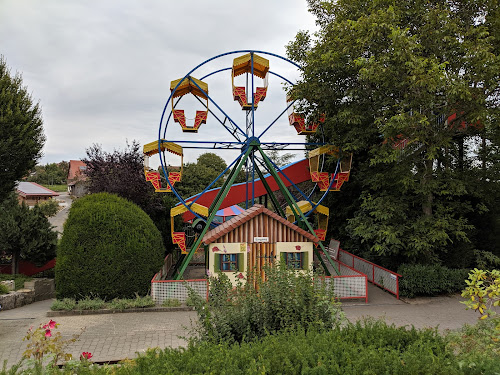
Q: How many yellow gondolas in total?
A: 7